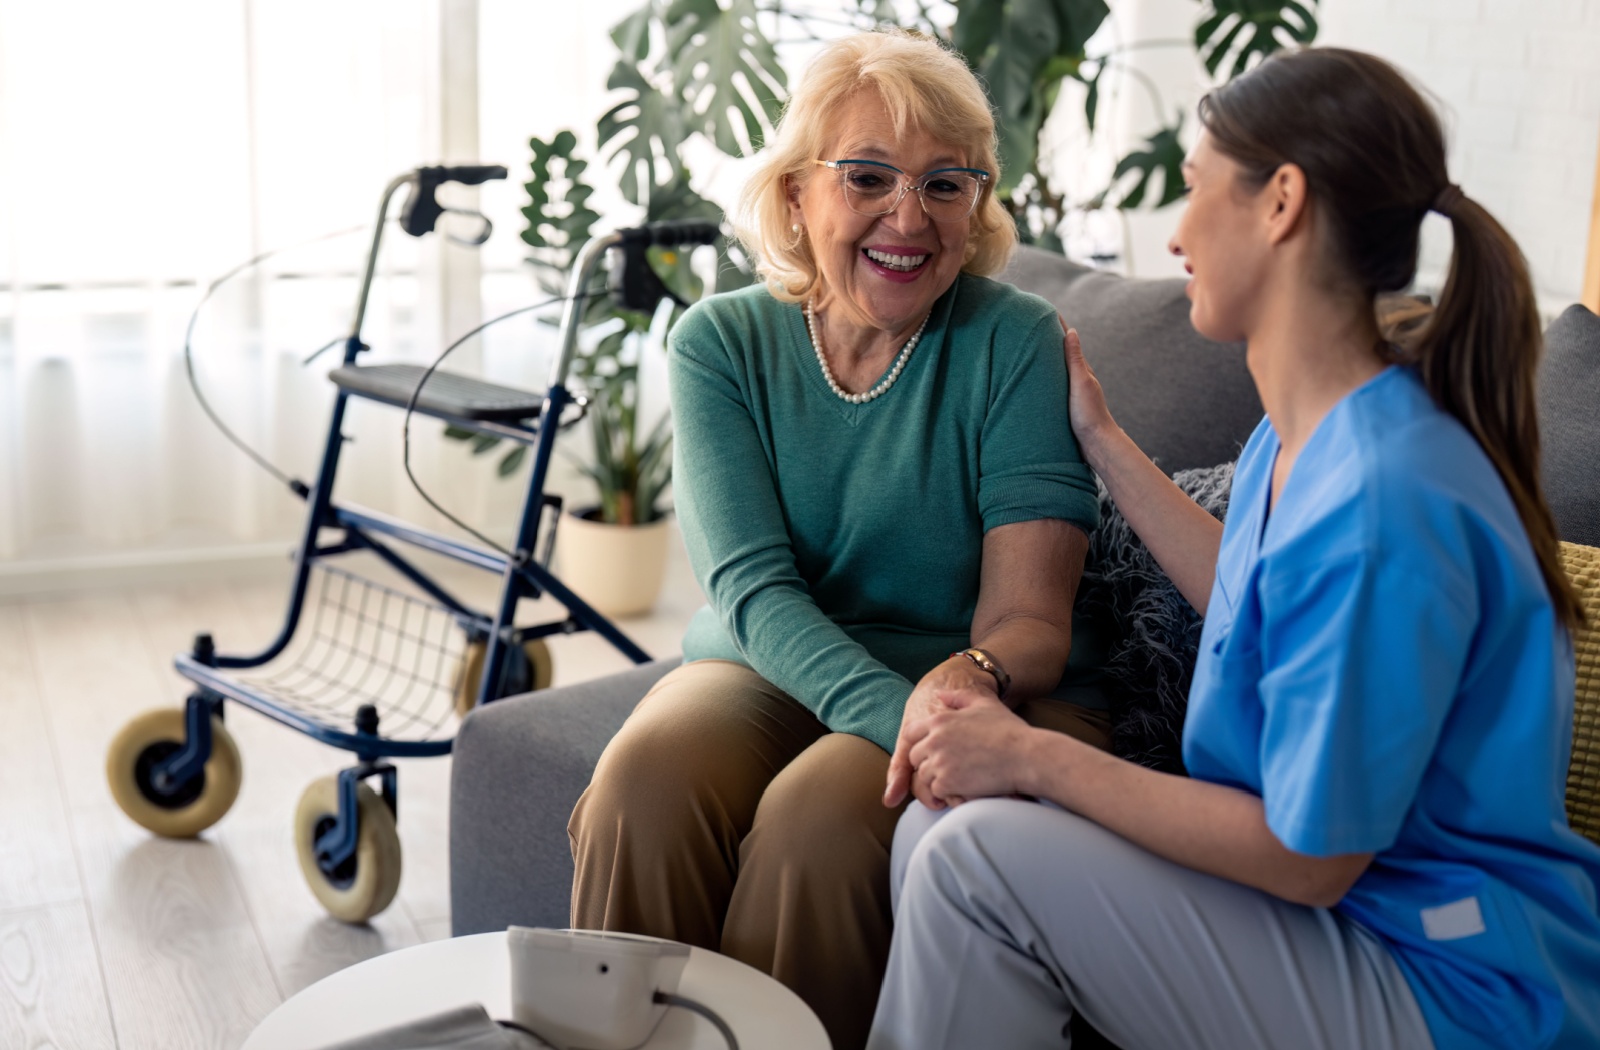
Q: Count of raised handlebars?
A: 2